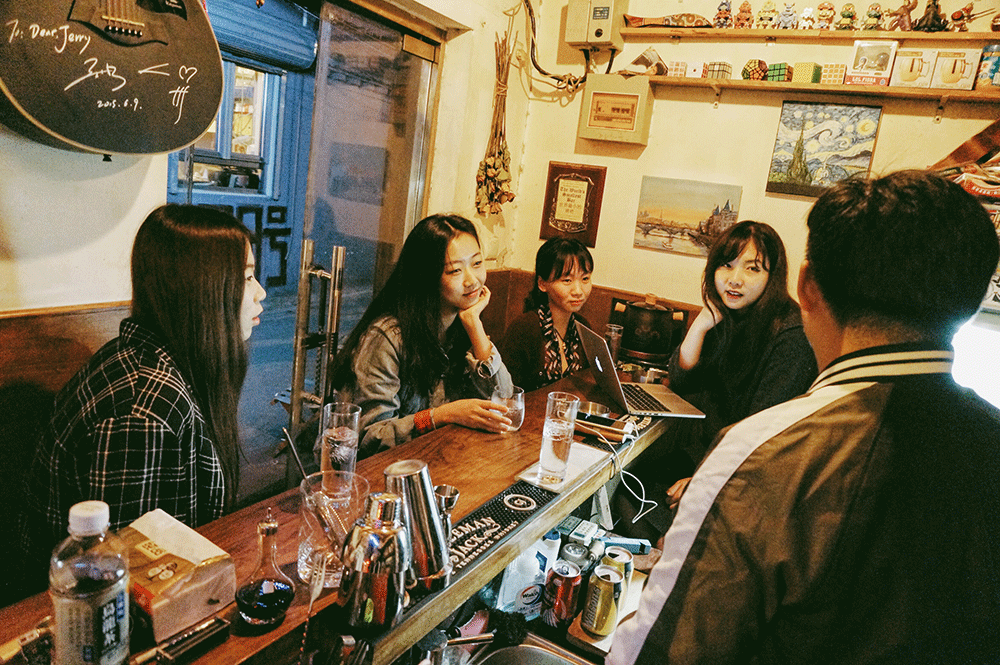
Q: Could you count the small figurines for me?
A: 11